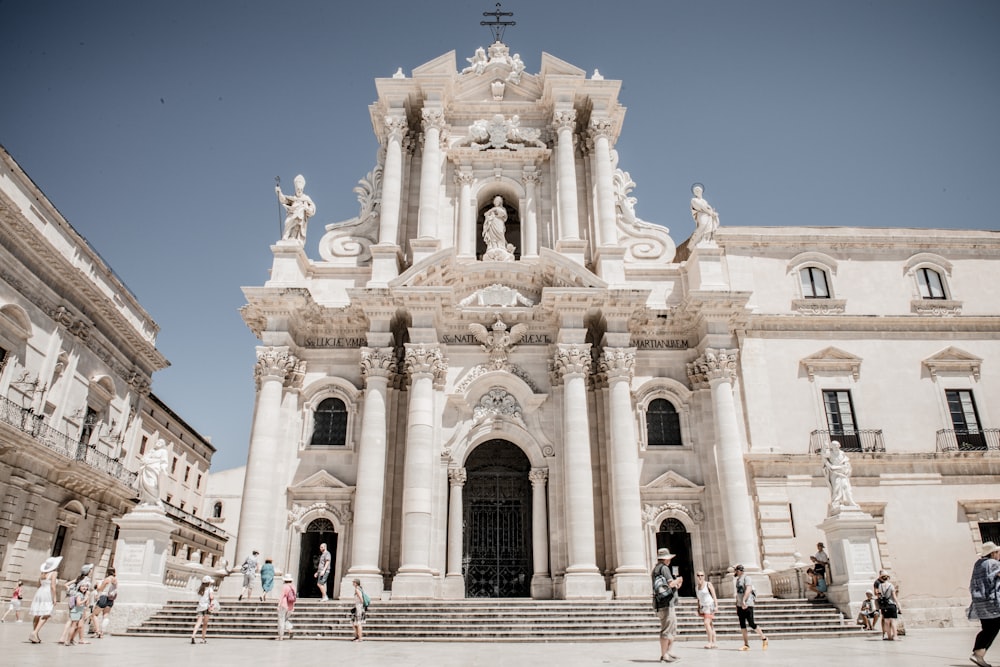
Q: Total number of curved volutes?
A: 2